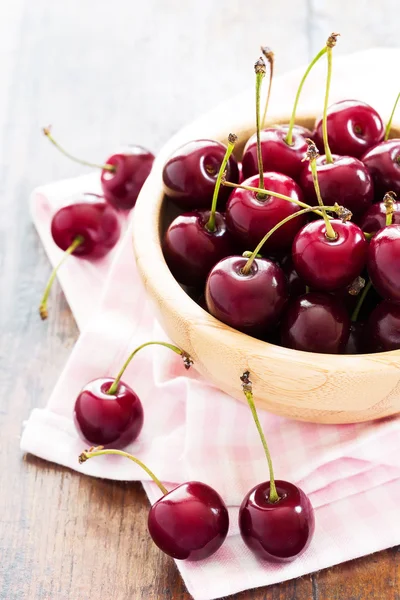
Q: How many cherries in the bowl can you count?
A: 13